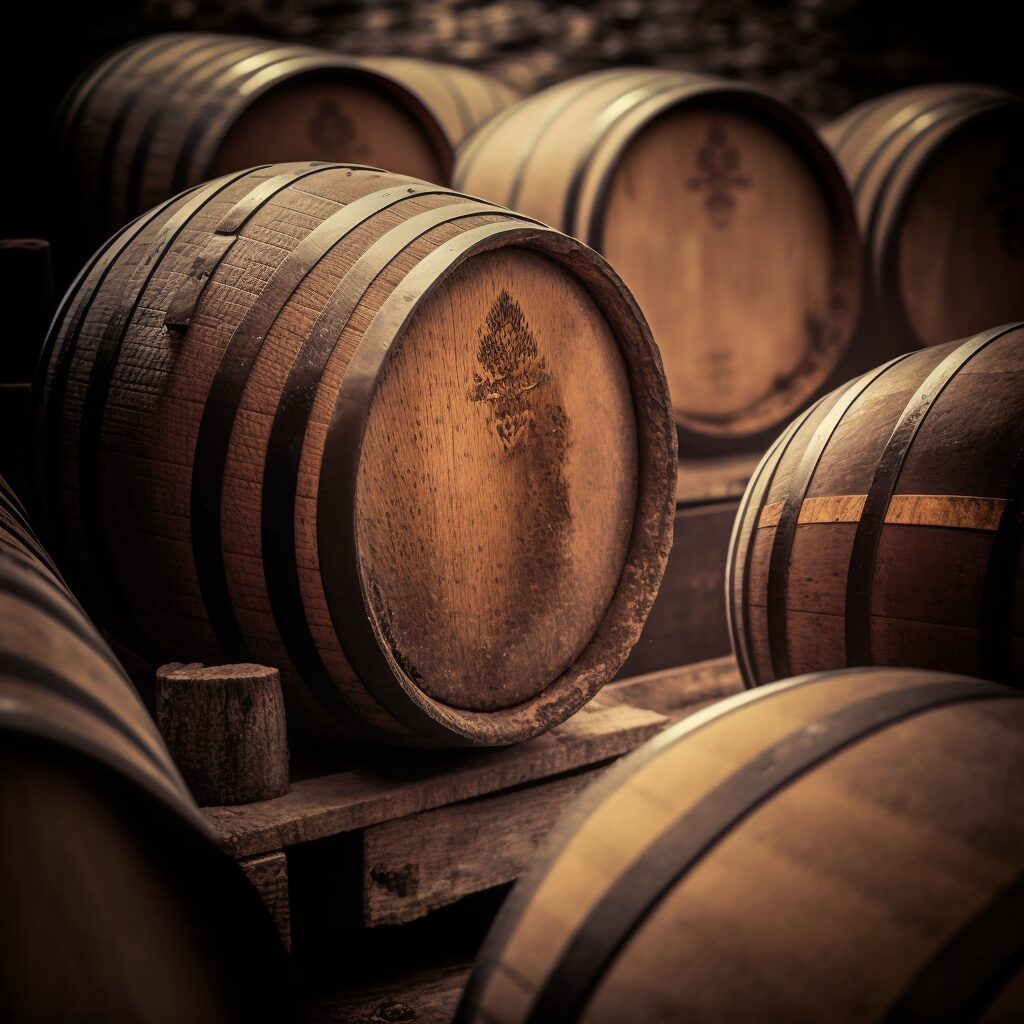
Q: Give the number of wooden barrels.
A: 8